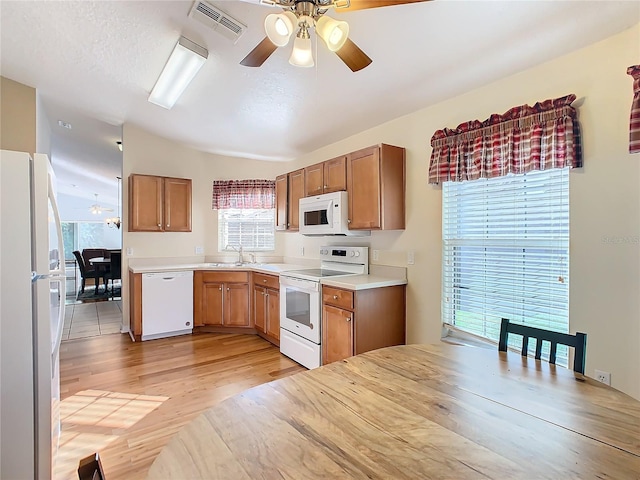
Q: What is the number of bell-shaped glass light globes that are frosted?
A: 3